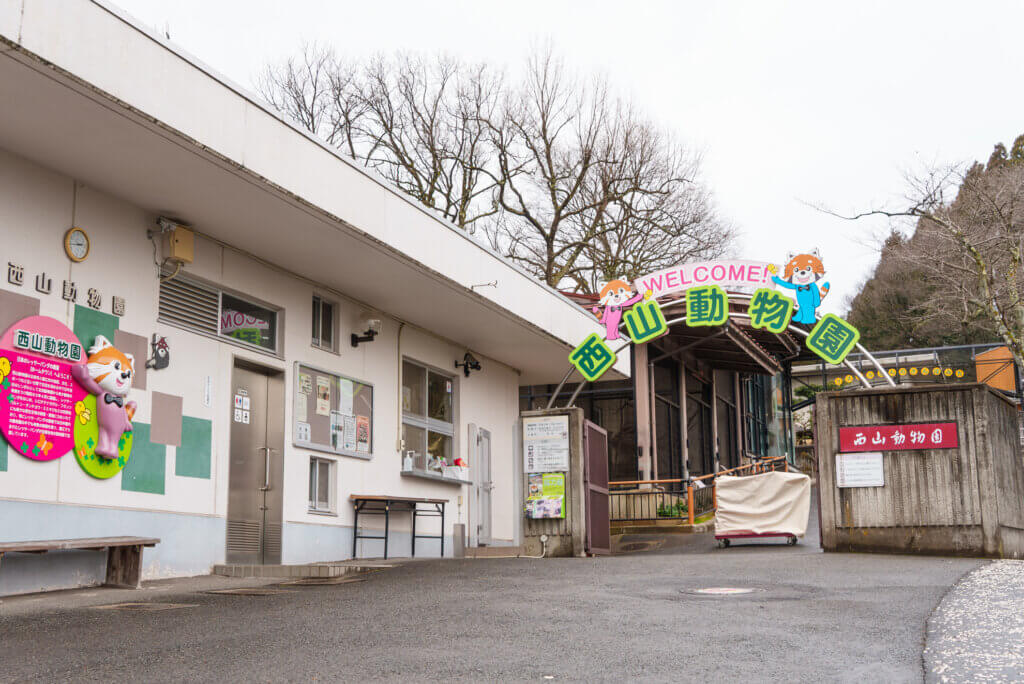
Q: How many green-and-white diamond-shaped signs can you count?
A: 5